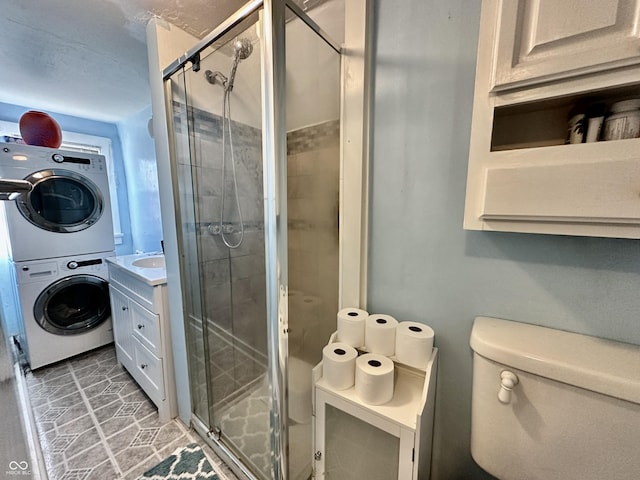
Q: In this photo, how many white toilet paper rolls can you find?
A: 5